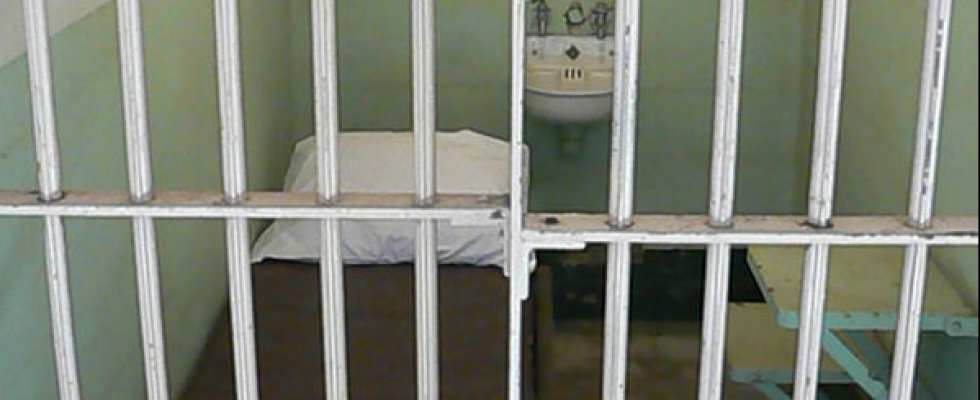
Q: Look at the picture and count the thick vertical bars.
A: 9